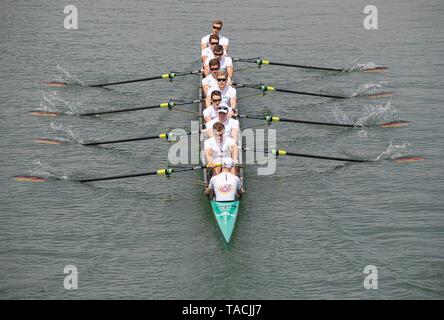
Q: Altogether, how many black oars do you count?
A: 8